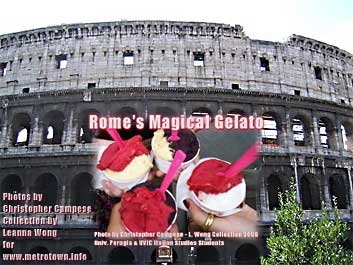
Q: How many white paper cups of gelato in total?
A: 4